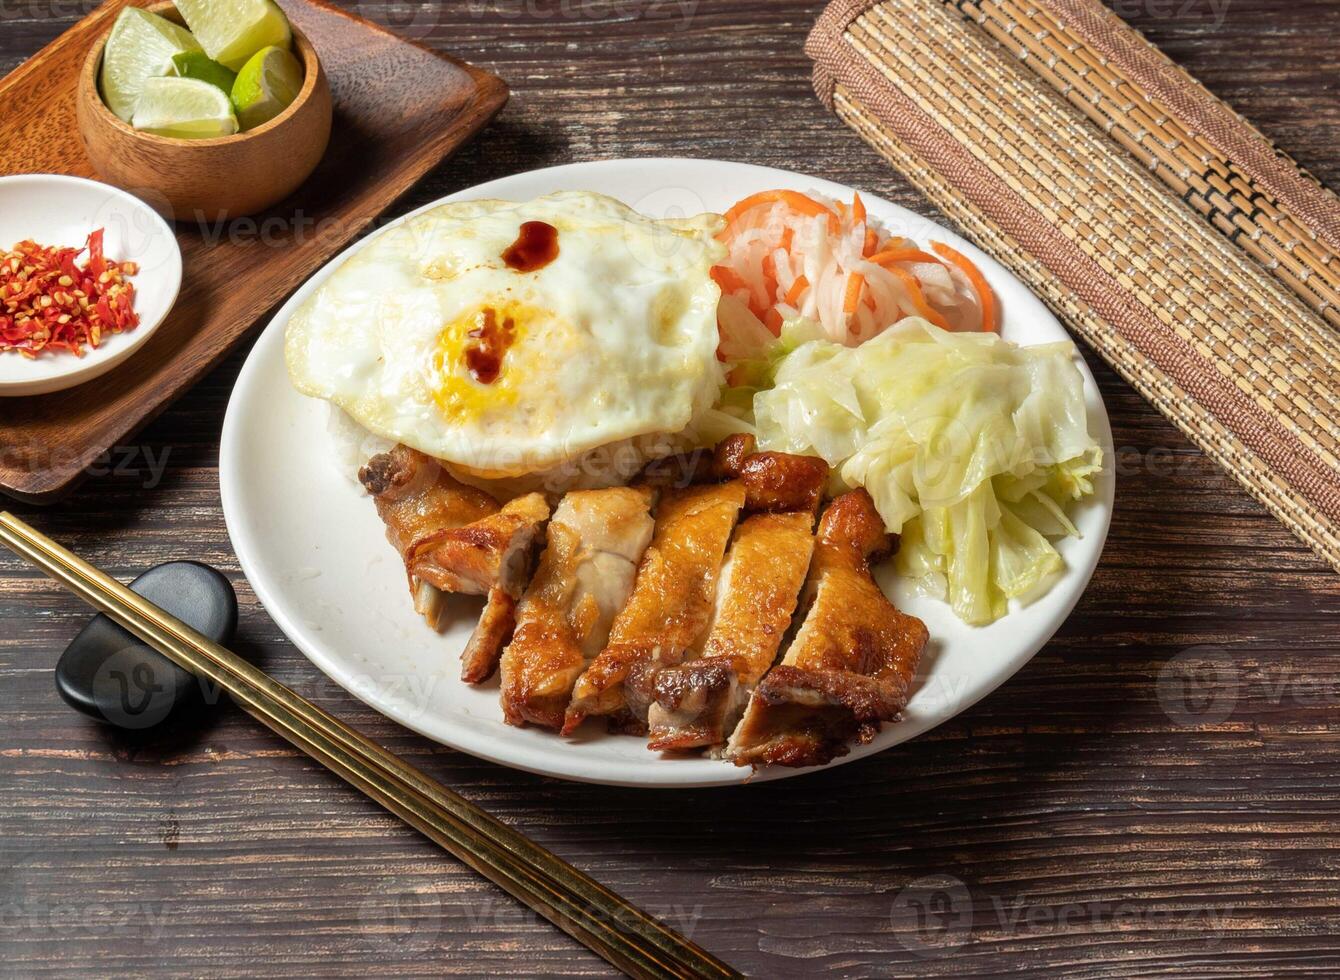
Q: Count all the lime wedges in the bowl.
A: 5